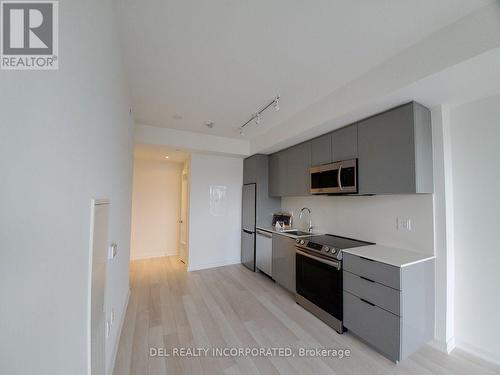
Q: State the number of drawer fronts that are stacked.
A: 3